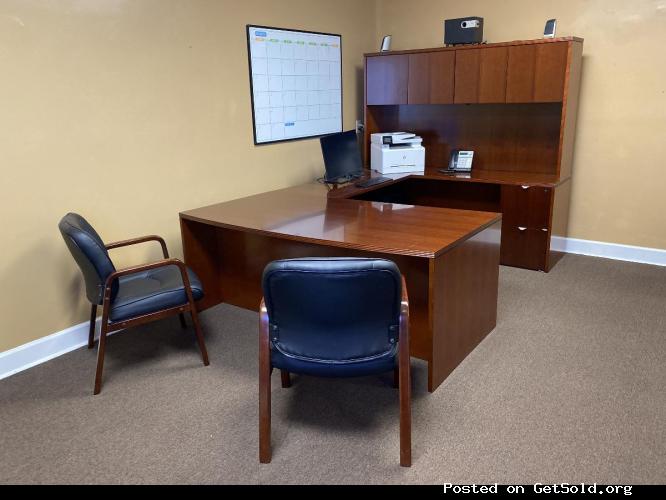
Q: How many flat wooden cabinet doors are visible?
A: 4